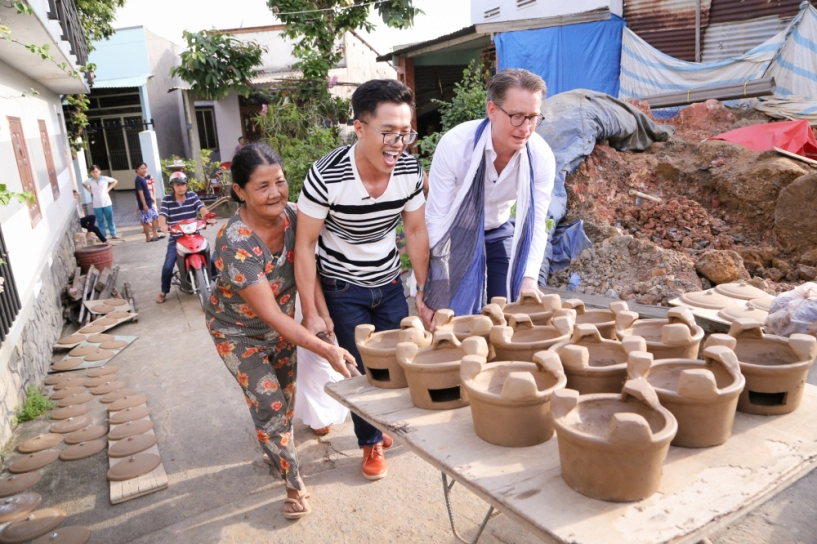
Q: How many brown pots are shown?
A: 12